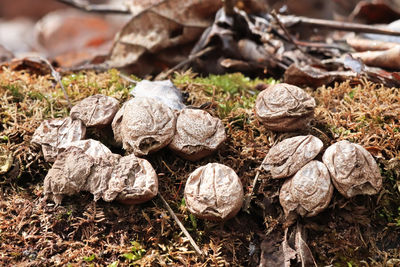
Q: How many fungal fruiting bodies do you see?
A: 12